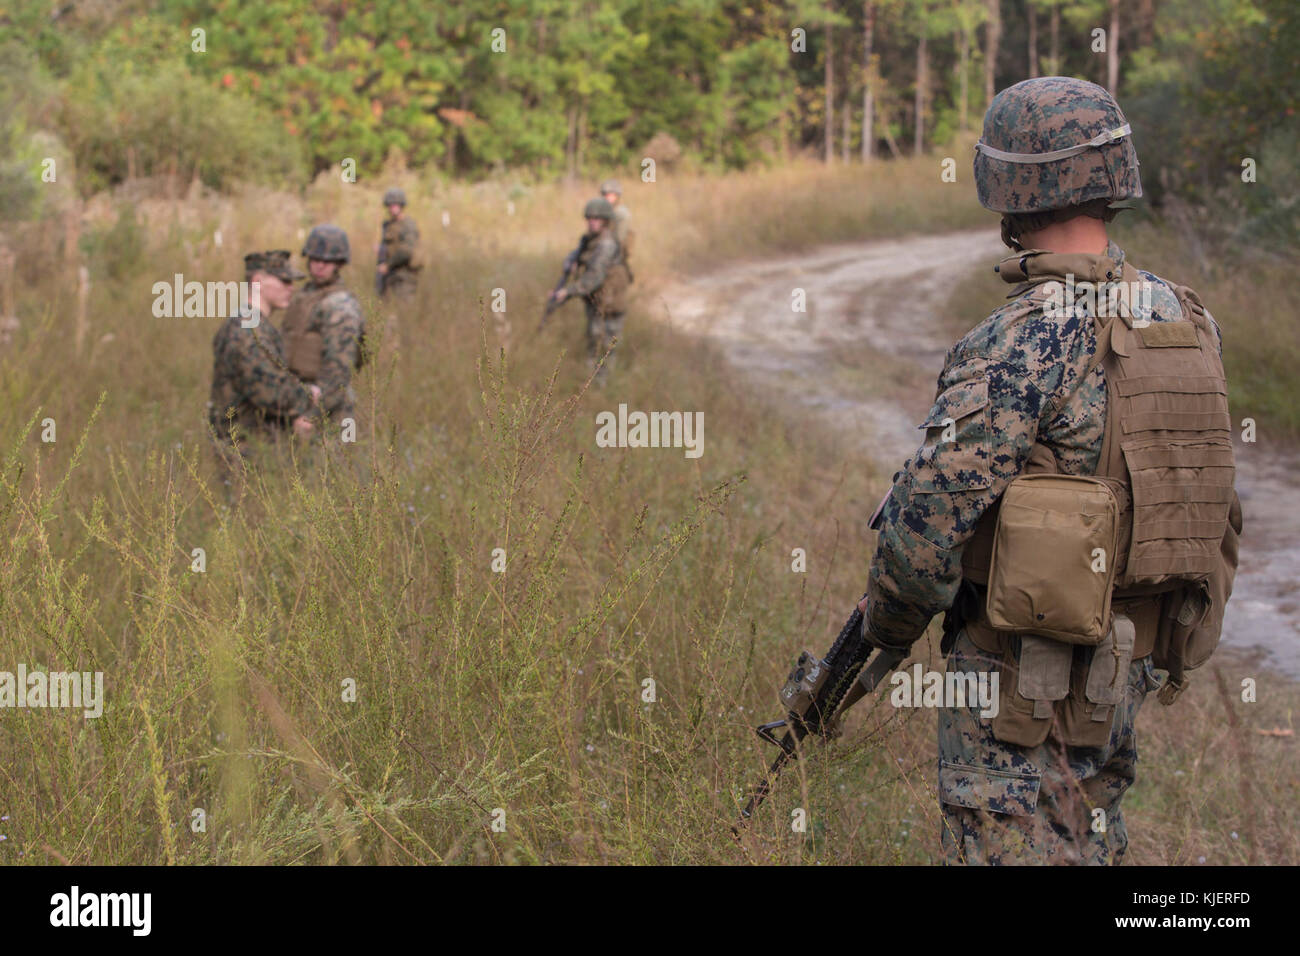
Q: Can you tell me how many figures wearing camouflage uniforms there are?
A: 6